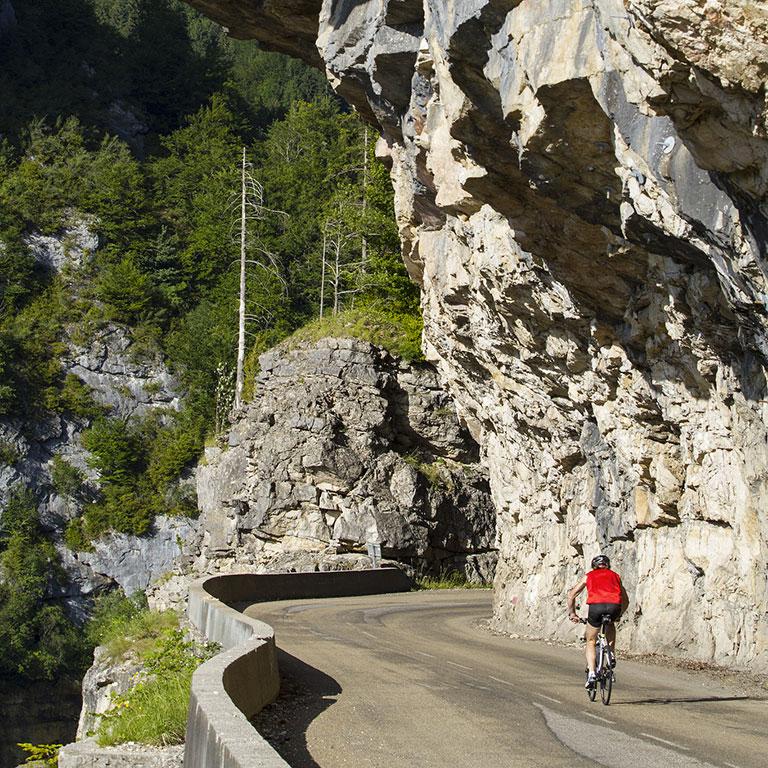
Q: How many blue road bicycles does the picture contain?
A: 0